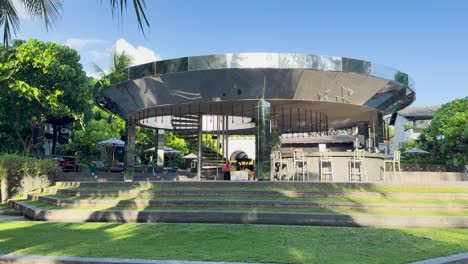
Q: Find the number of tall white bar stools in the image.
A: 5